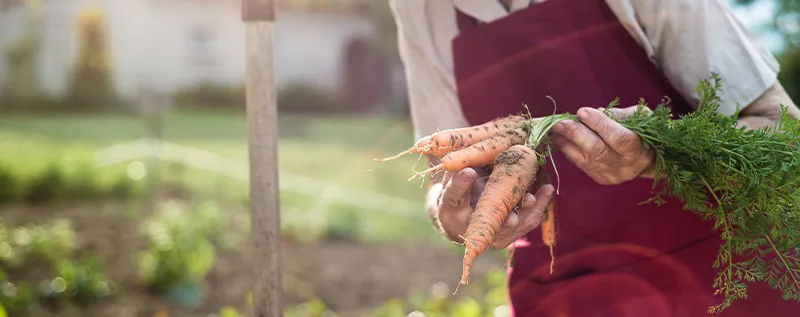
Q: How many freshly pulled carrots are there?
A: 4